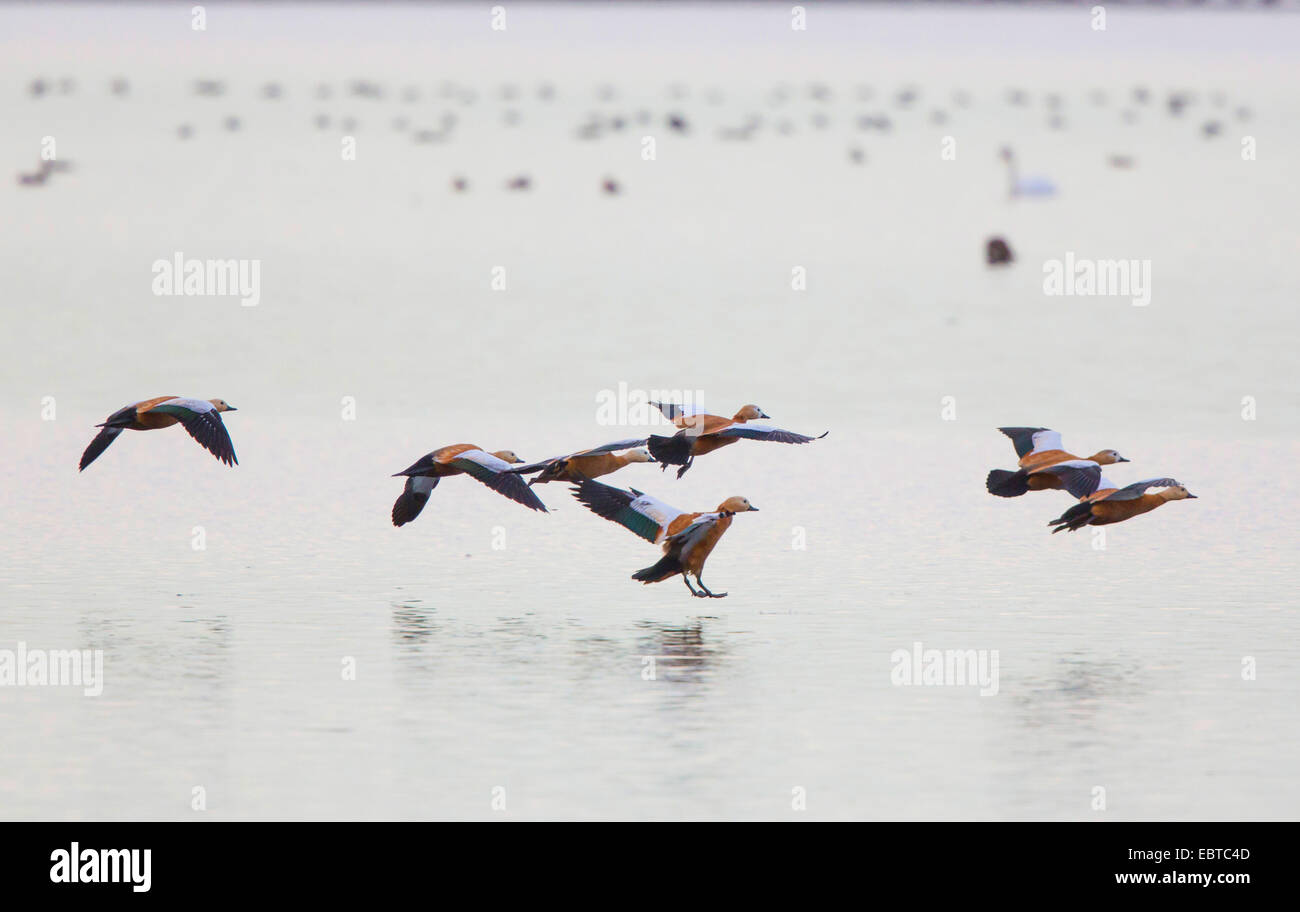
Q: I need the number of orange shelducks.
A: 7